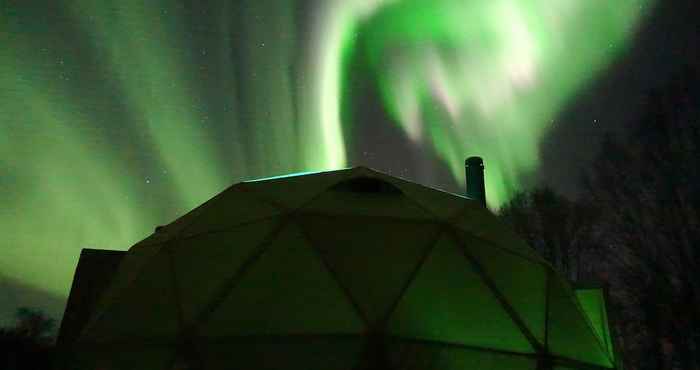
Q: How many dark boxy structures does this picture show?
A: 1